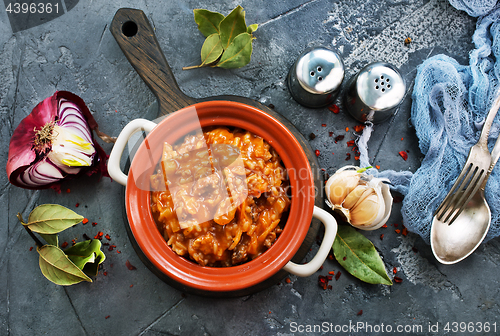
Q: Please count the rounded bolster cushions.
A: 0